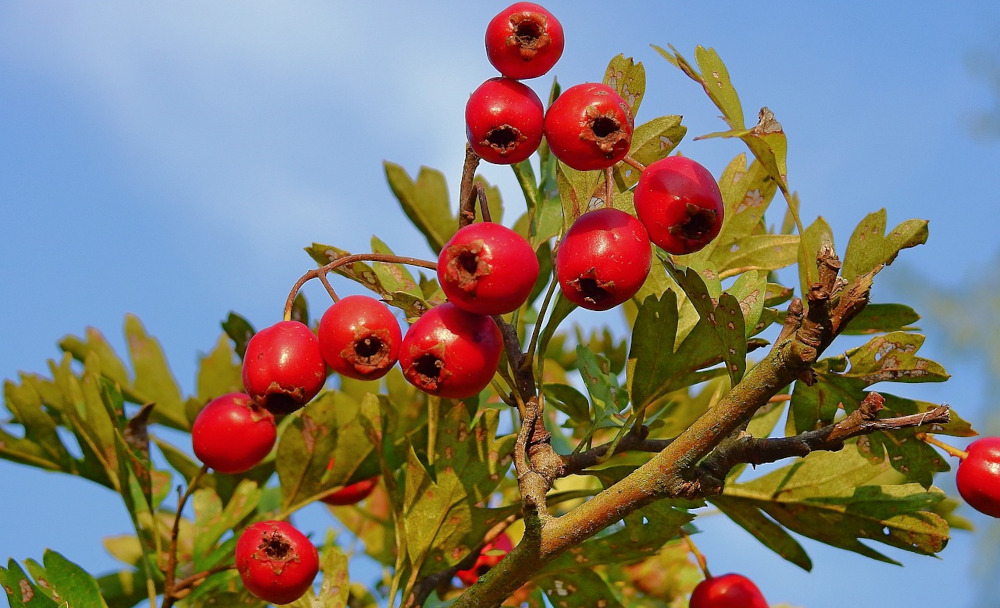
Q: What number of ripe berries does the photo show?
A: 15